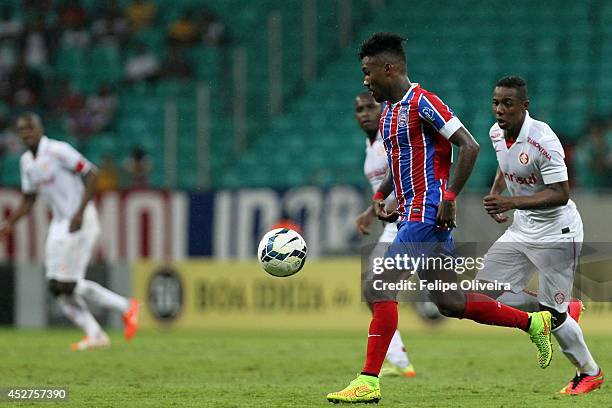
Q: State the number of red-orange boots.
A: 4